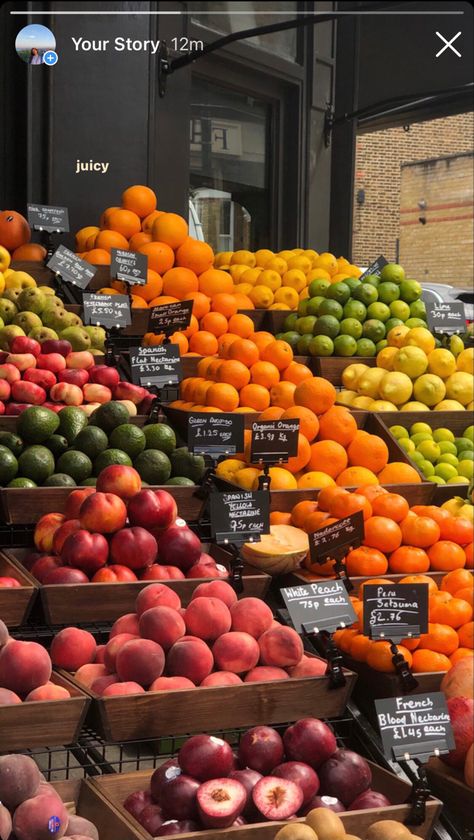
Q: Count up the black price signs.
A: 15